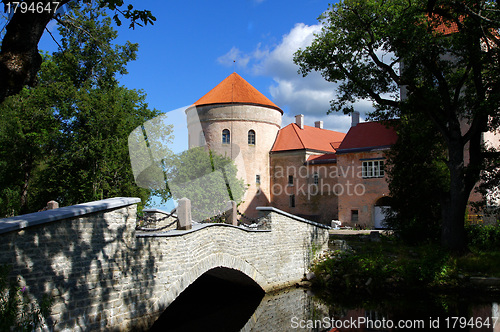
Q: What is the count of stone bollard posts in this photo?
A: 3